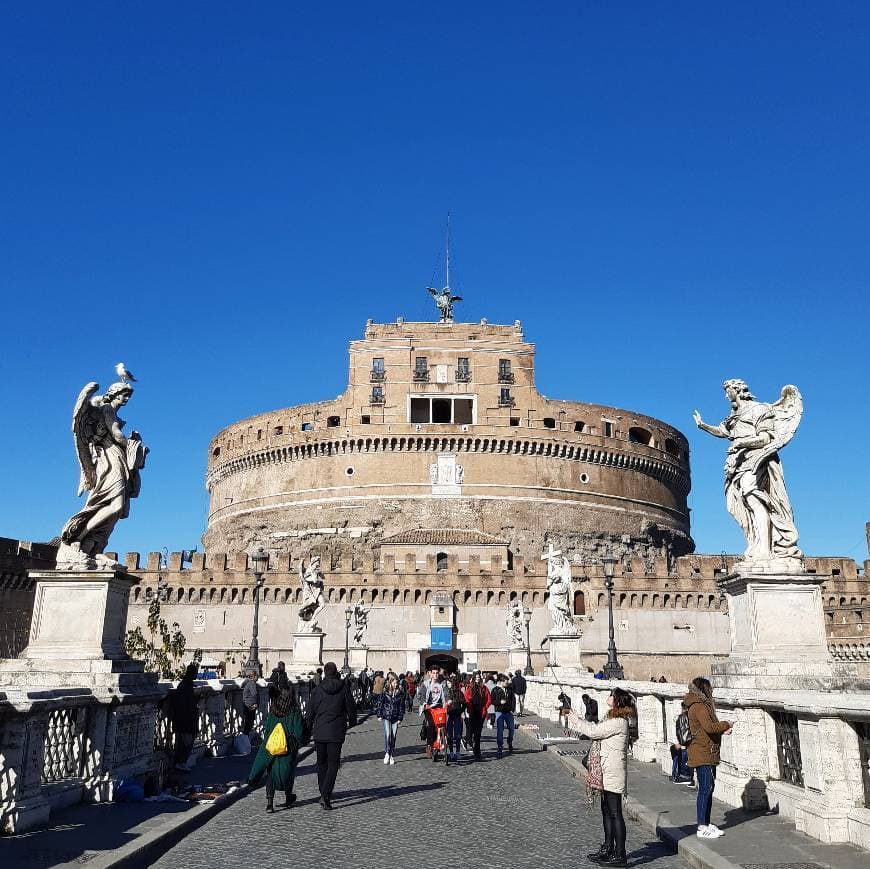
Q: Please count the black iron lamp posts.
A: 4